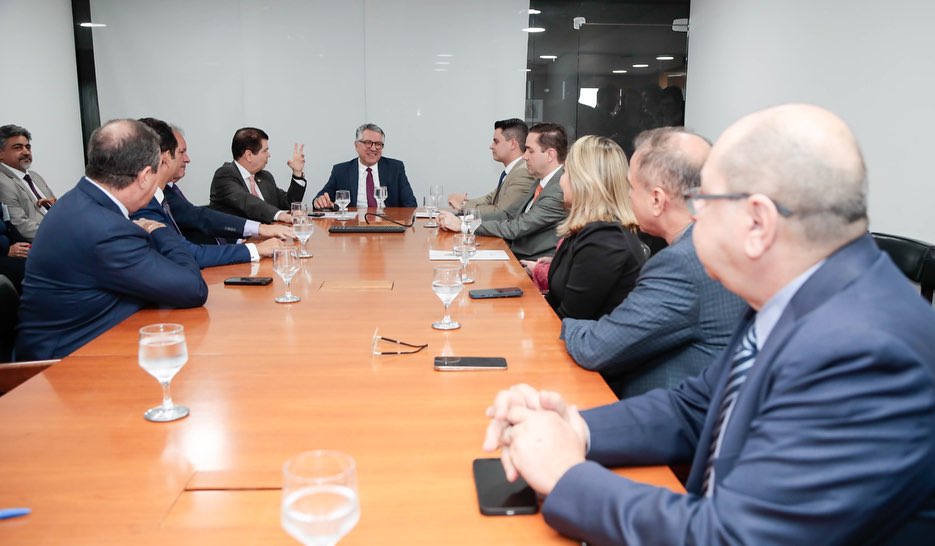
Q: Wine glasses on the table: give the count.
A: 12